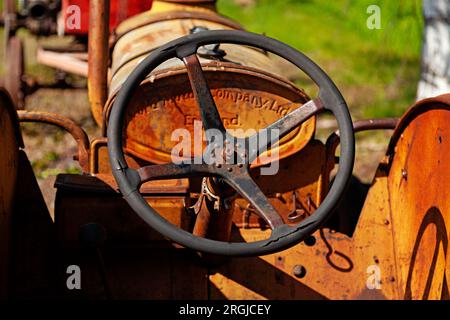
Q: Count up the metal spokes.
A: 4